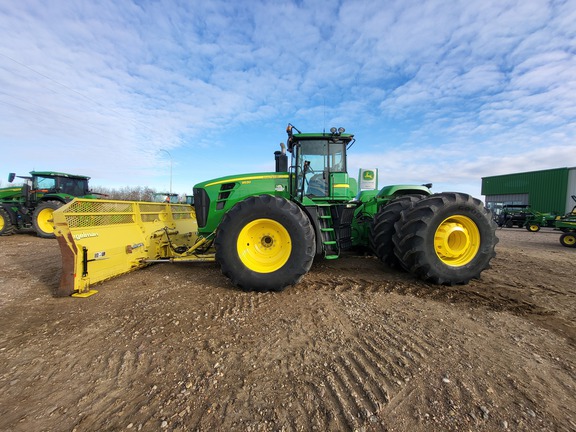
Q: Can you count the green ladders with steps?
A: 1